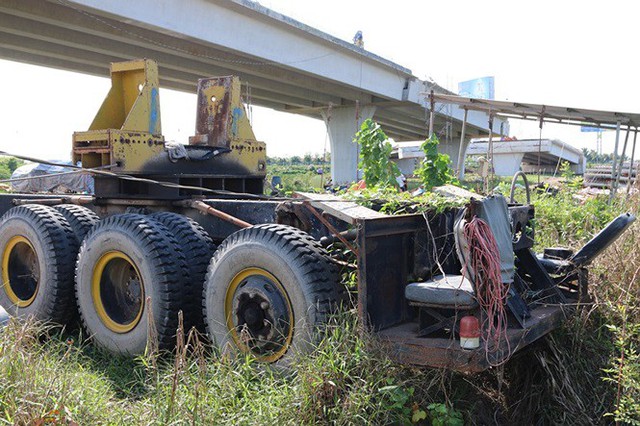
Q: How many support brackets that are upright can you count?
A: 2